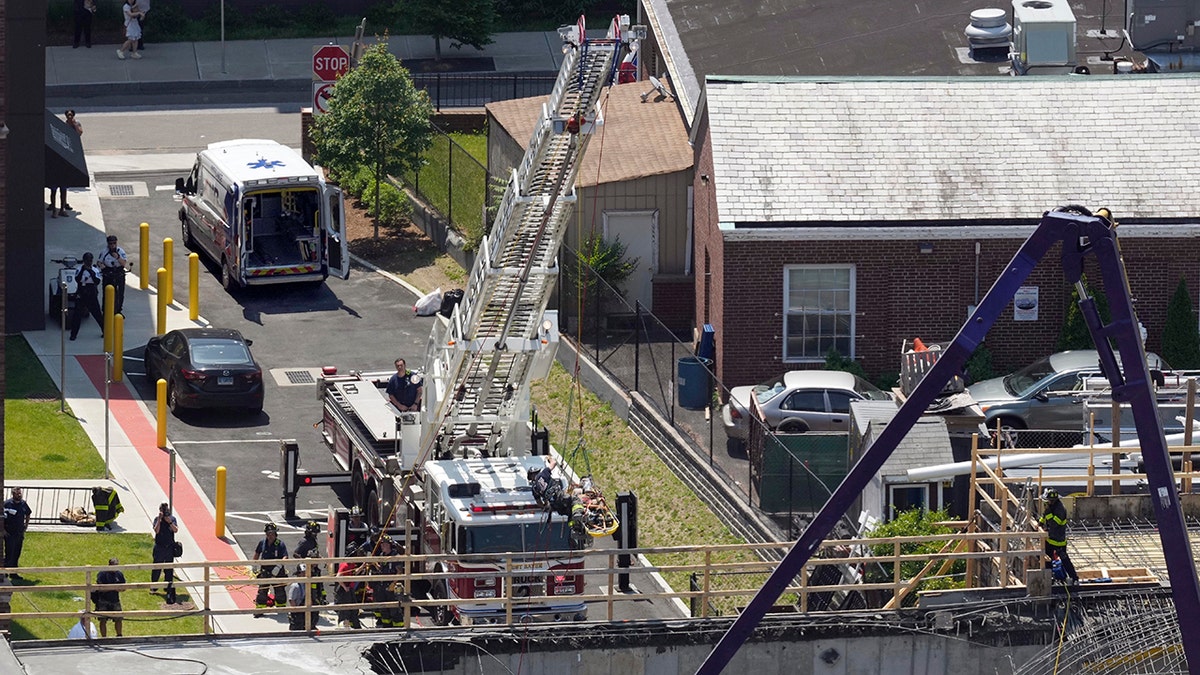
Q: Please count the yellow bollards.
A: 8